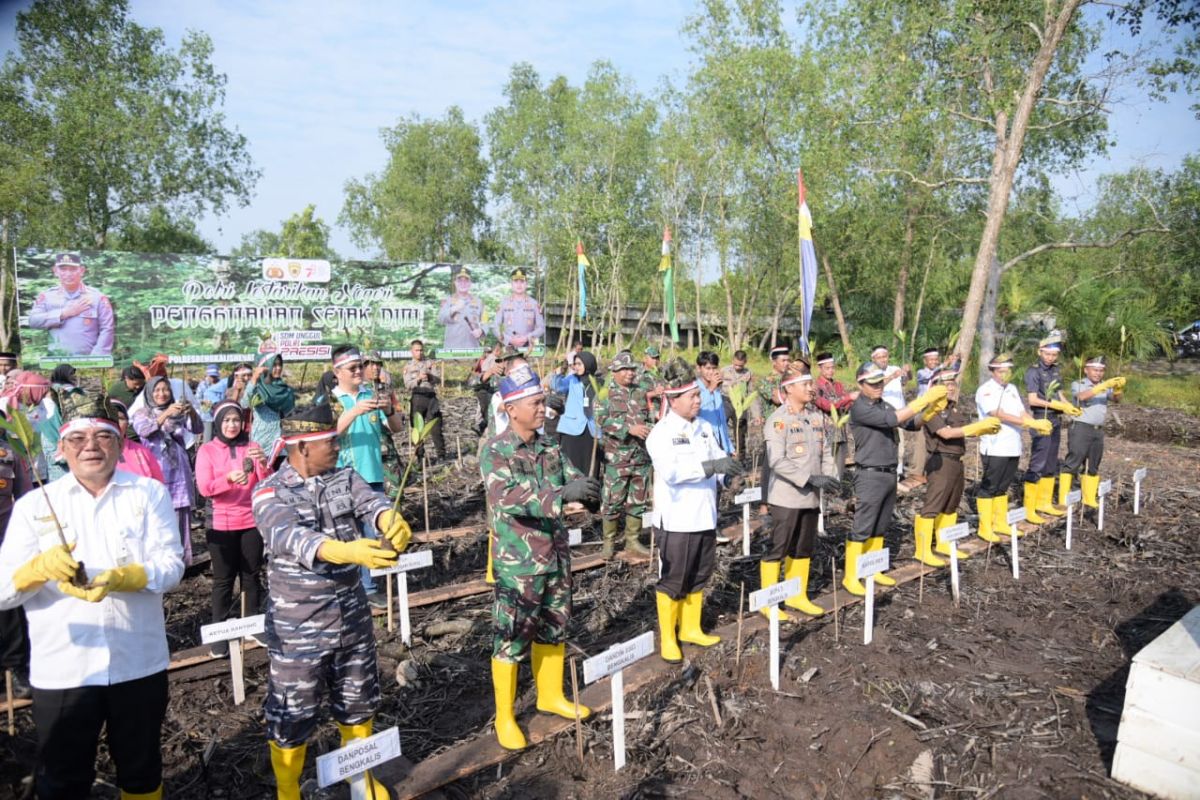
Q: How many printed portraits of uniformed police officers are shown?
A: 3